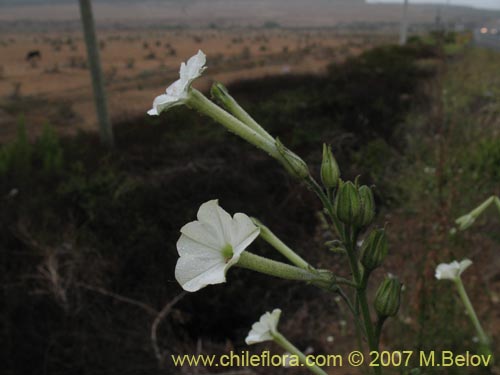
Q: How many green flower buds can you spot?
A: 5